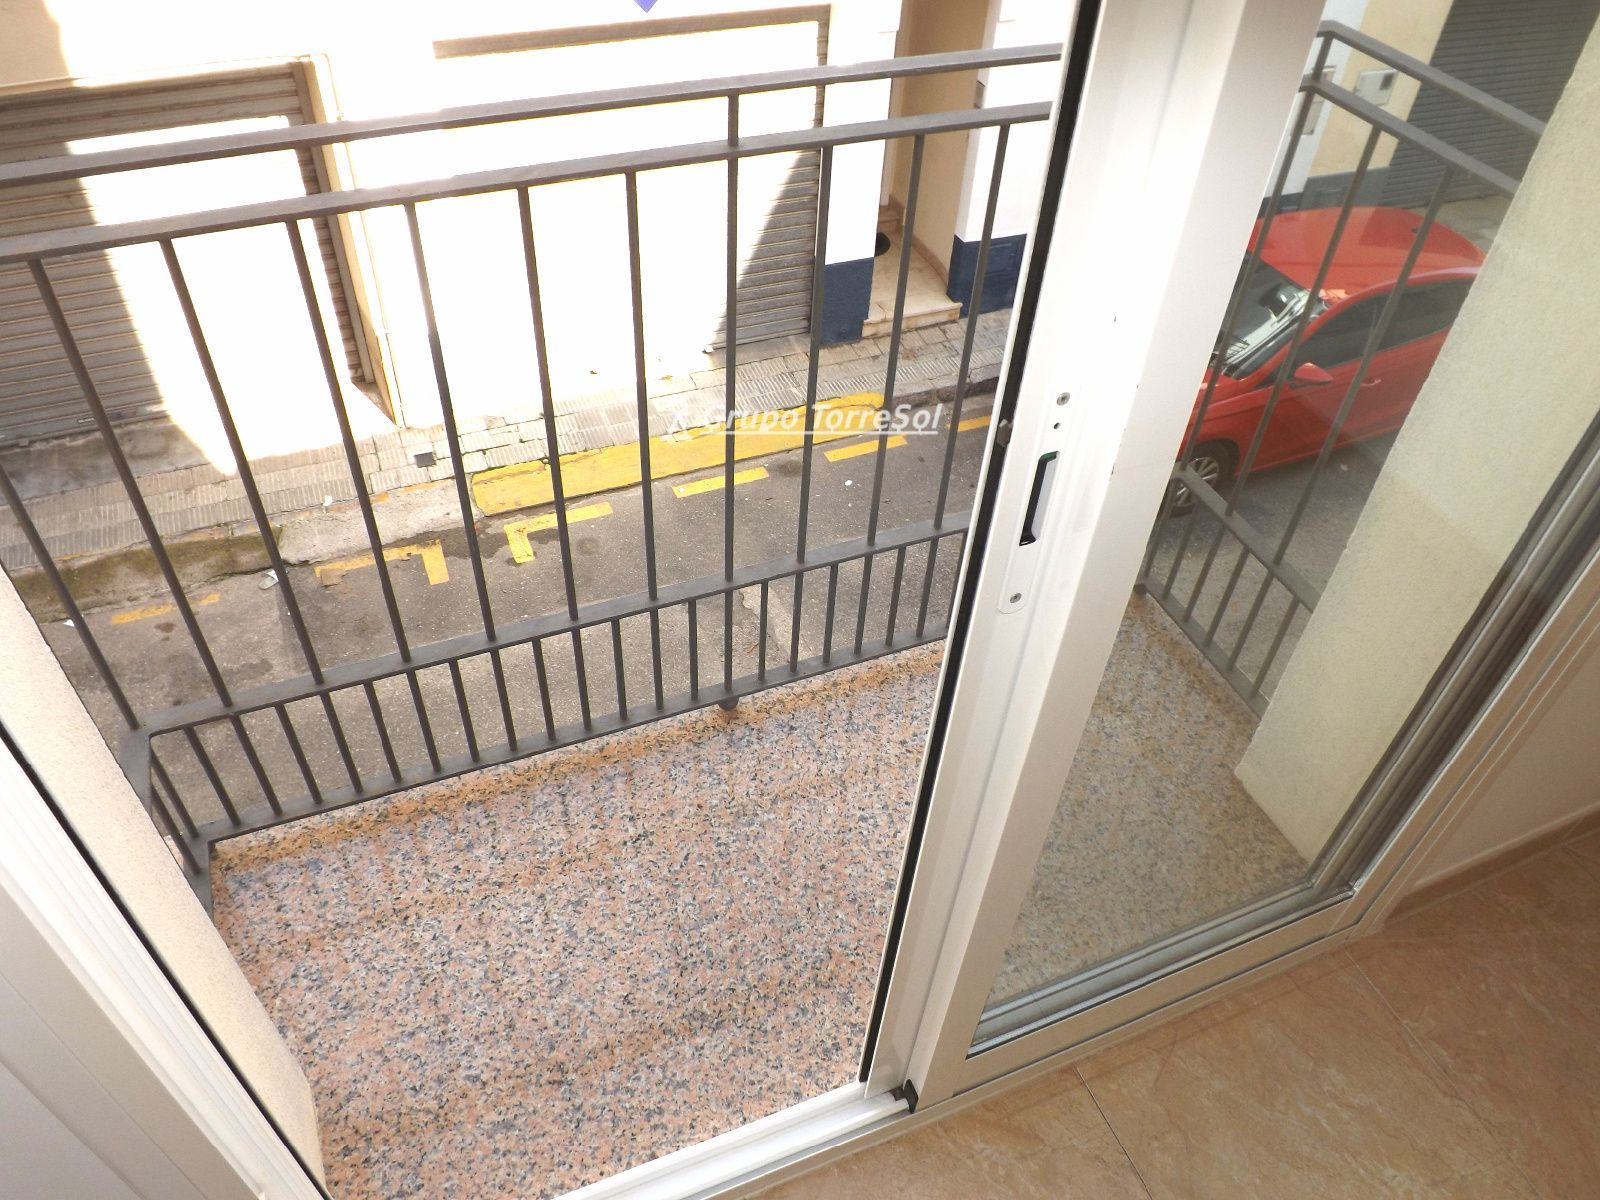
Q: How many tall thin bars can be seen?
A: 14